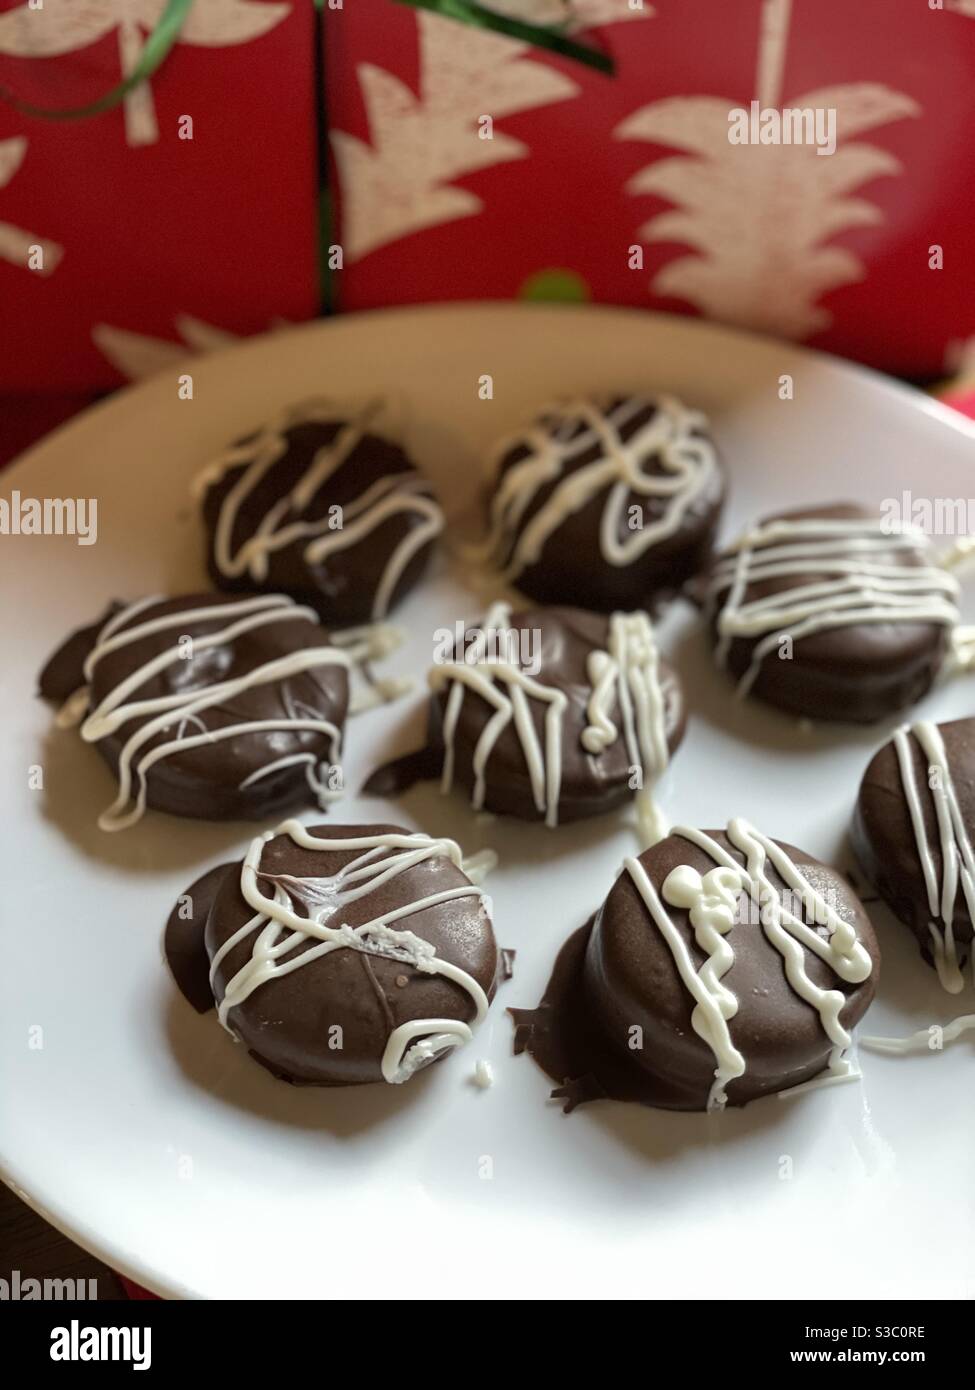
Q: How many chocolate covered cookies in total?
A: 8